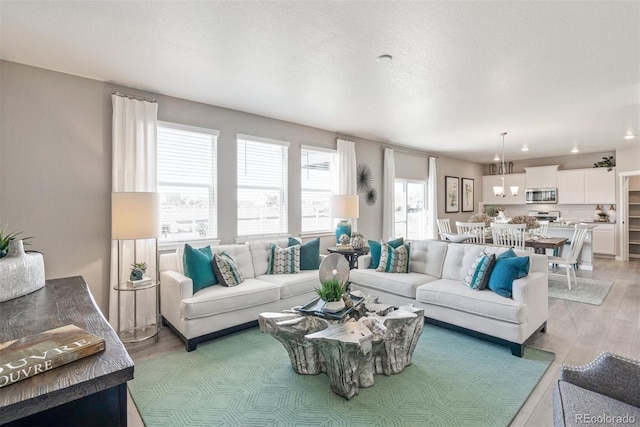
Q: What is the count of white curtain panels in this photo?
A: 4